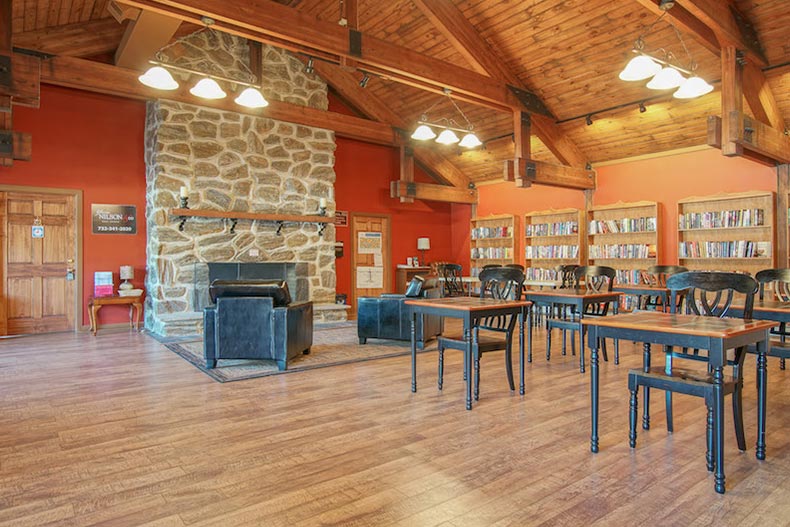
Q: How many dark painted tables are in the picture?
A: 5